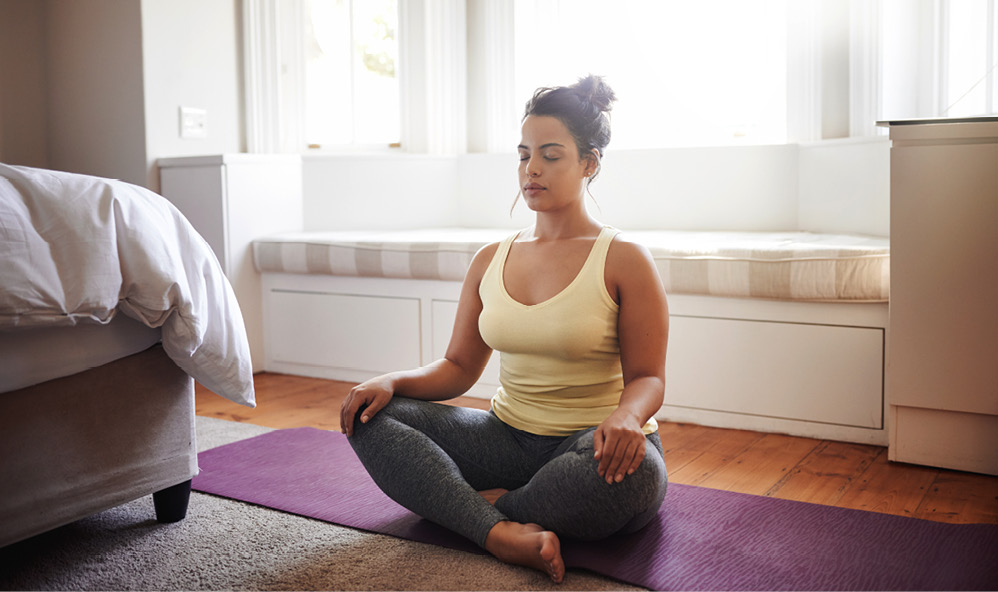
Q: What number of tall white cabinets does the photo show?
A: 2